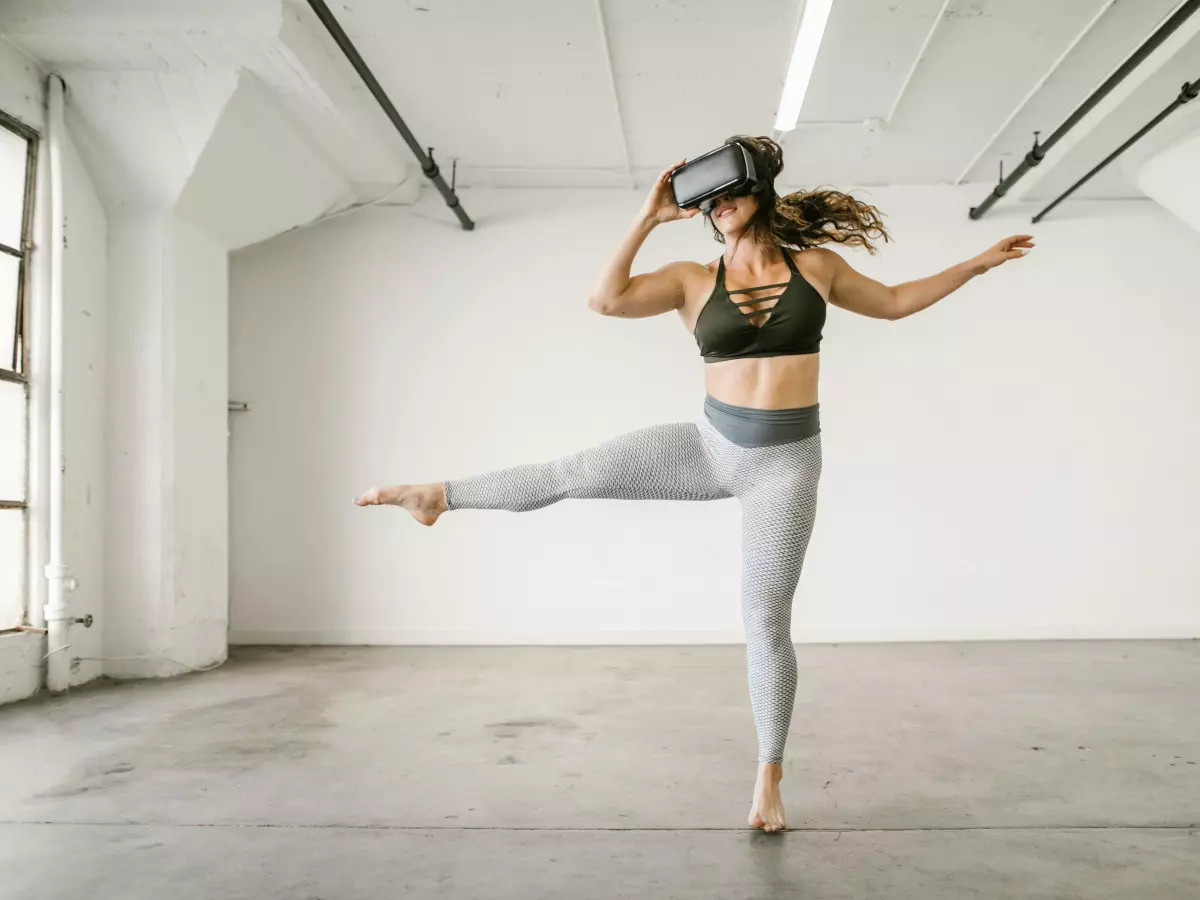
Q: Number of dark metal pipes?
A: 3